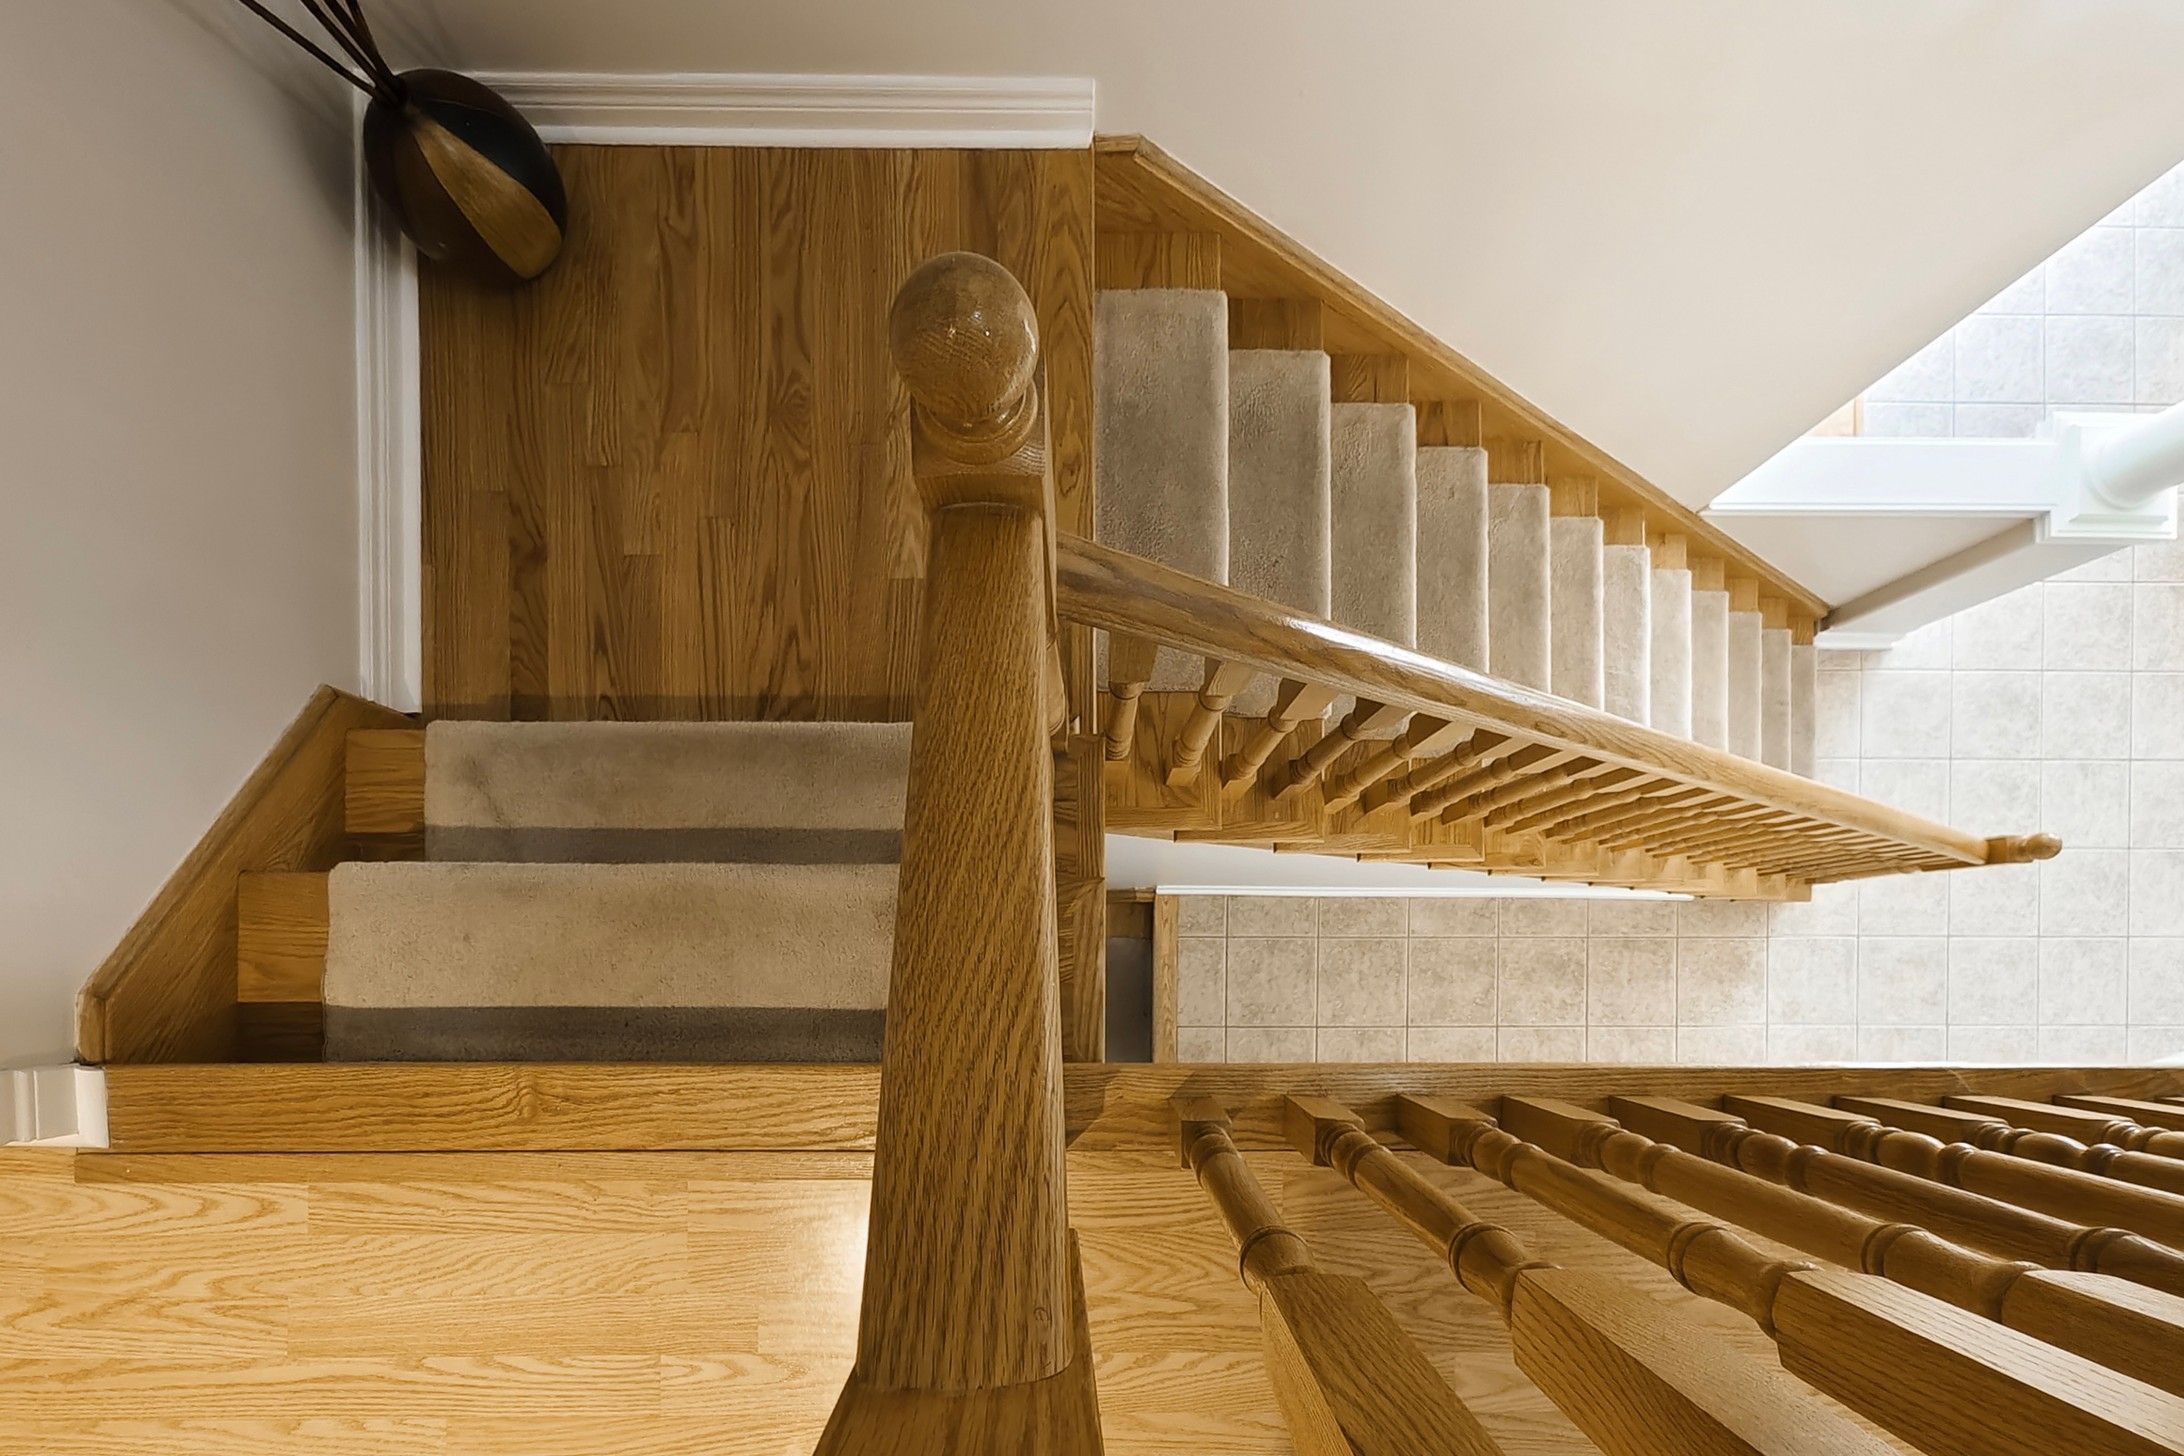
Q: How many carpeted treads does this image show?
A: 14